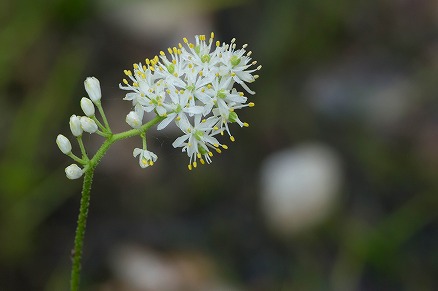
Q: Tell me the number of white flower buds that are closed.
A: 7